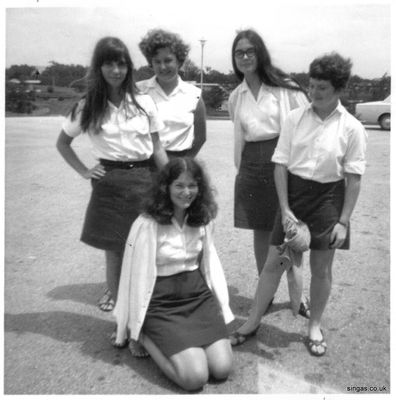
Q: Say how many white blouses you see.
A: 5